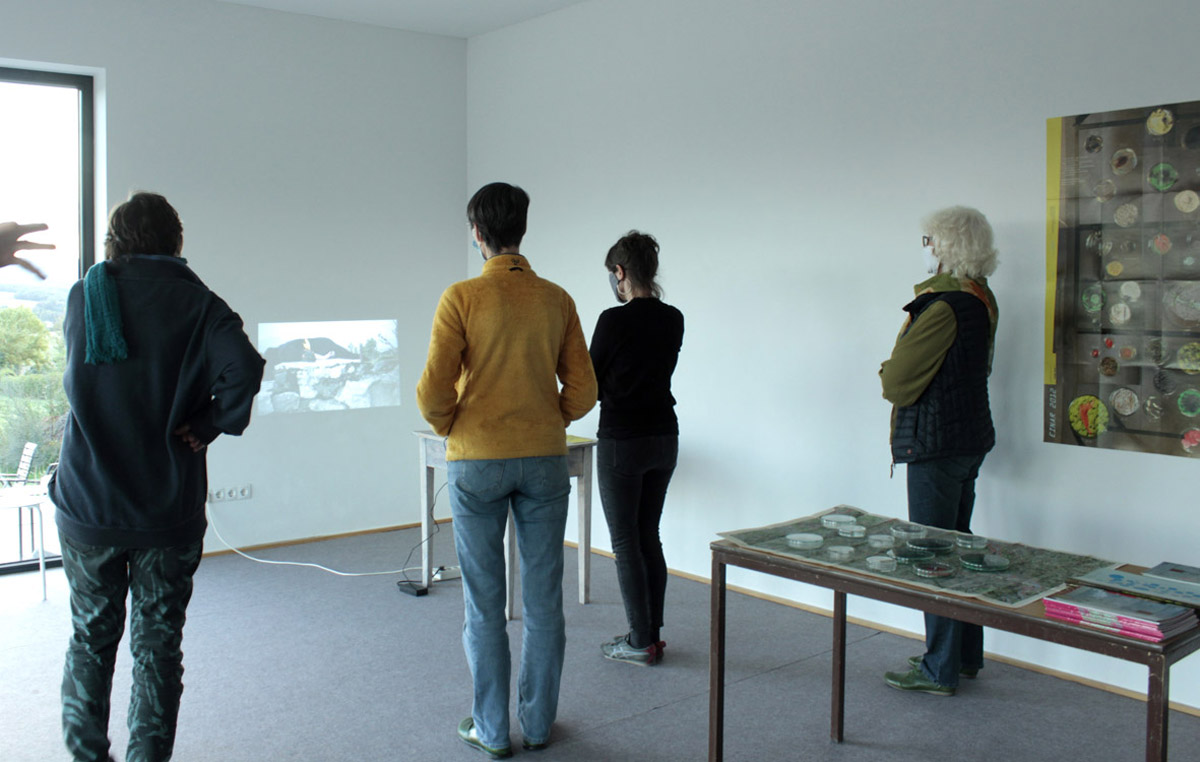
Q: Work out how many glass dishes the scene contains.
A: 12